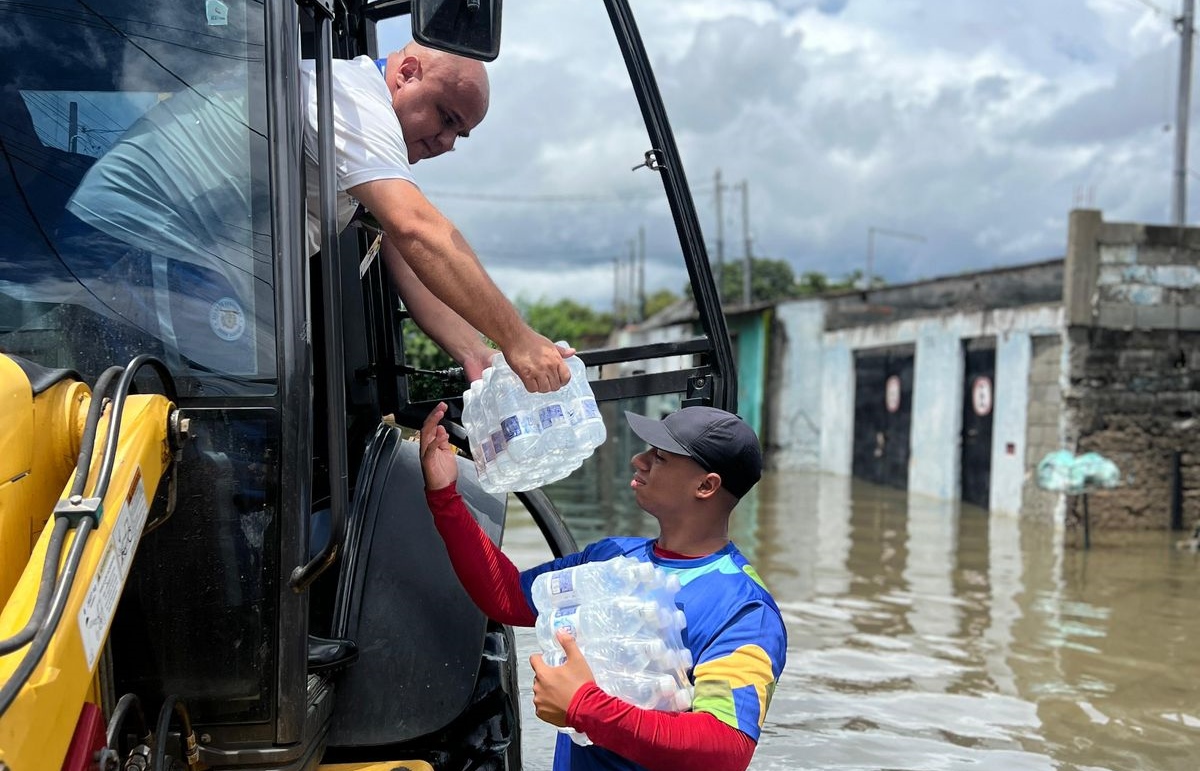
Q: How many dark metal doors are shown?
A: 2